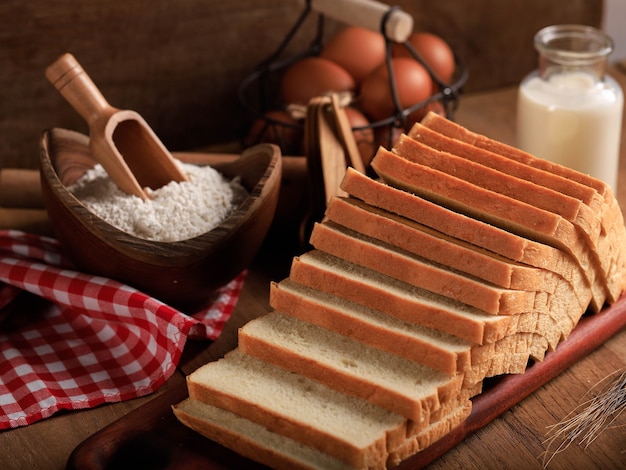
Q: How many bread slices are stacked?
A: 12